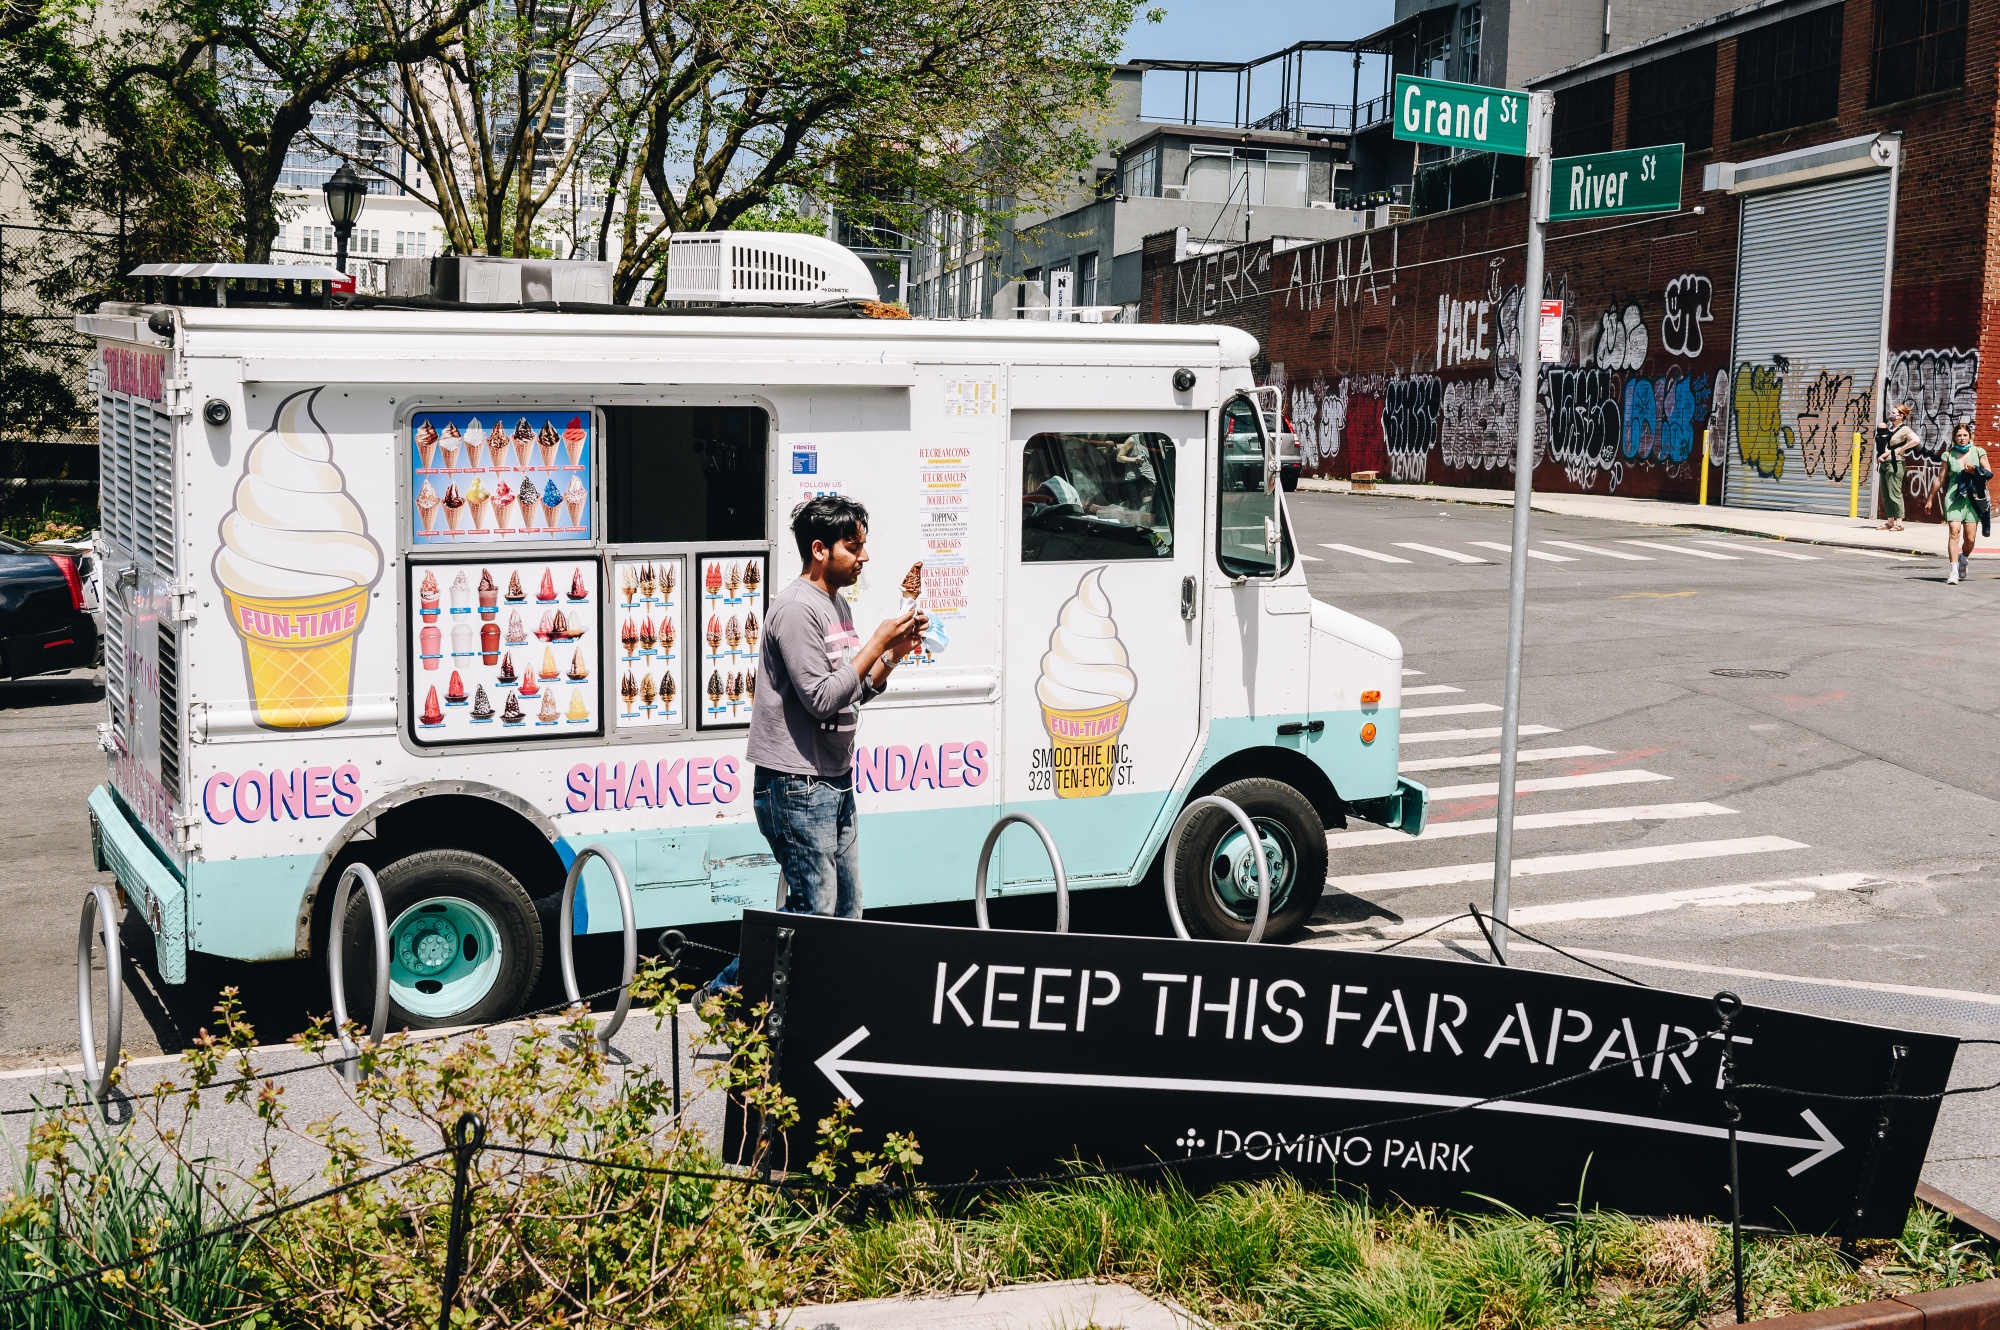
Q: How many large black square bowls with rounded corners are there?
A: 0